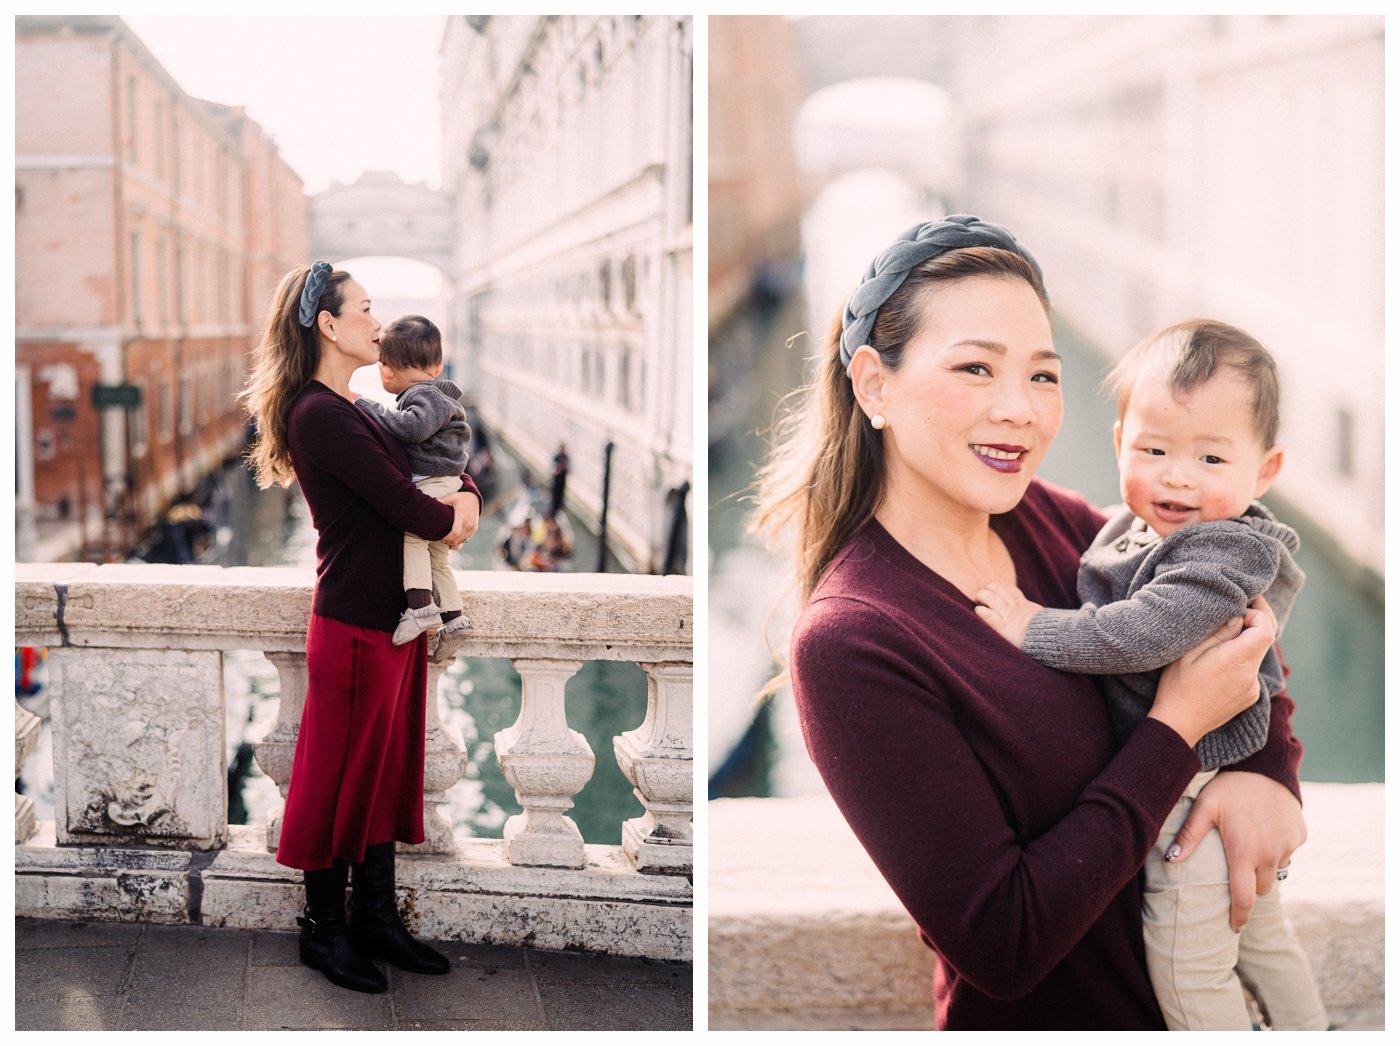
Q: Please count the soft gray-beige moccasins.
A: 2